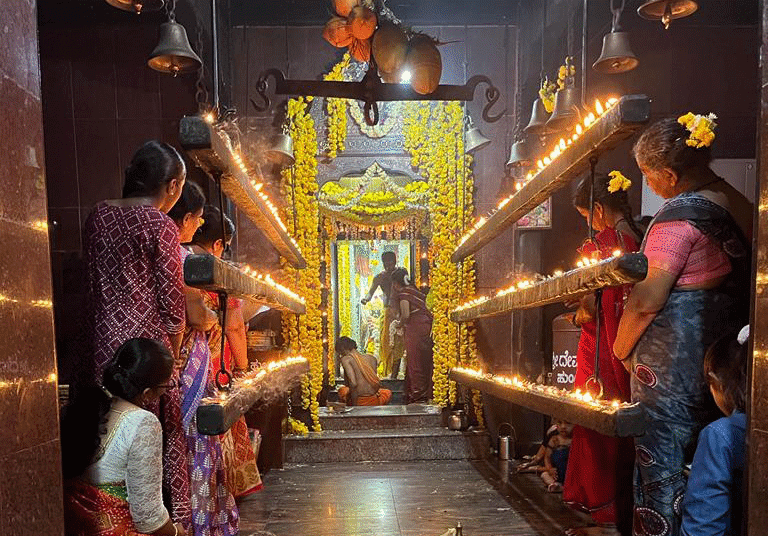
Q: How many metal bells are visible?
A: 9